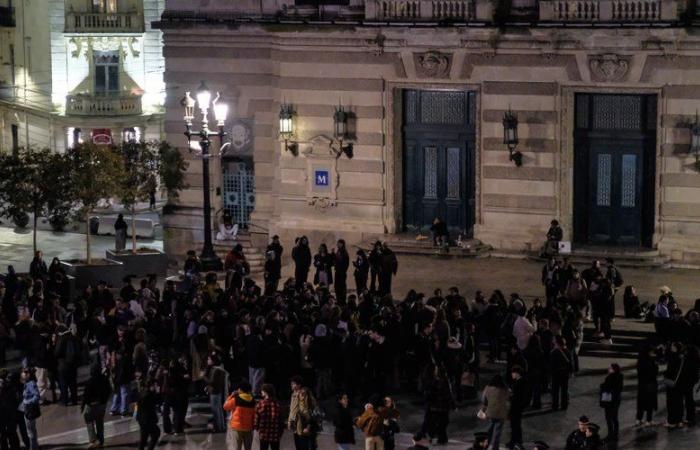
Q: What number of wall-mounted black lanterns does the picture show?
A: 4